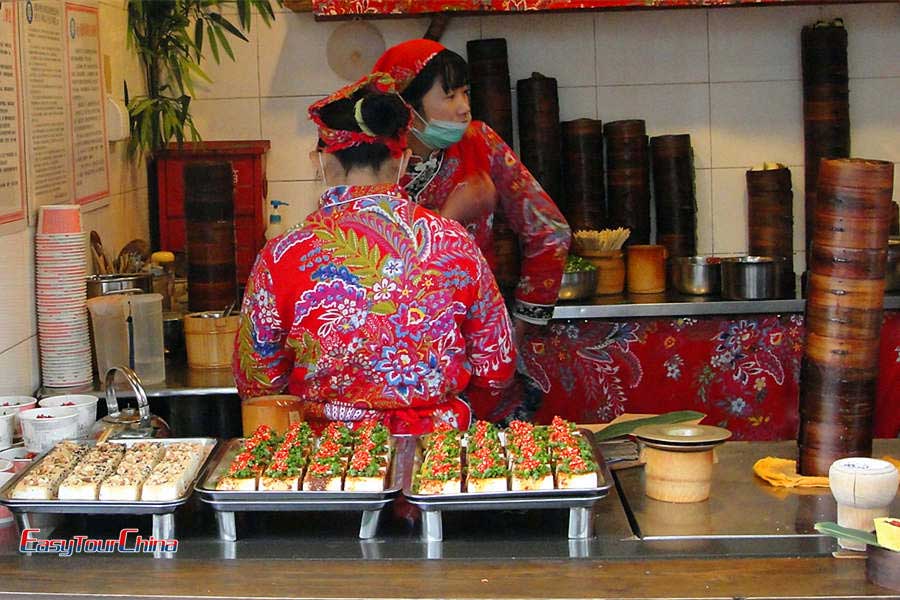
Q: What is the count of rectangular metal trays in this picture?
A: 3